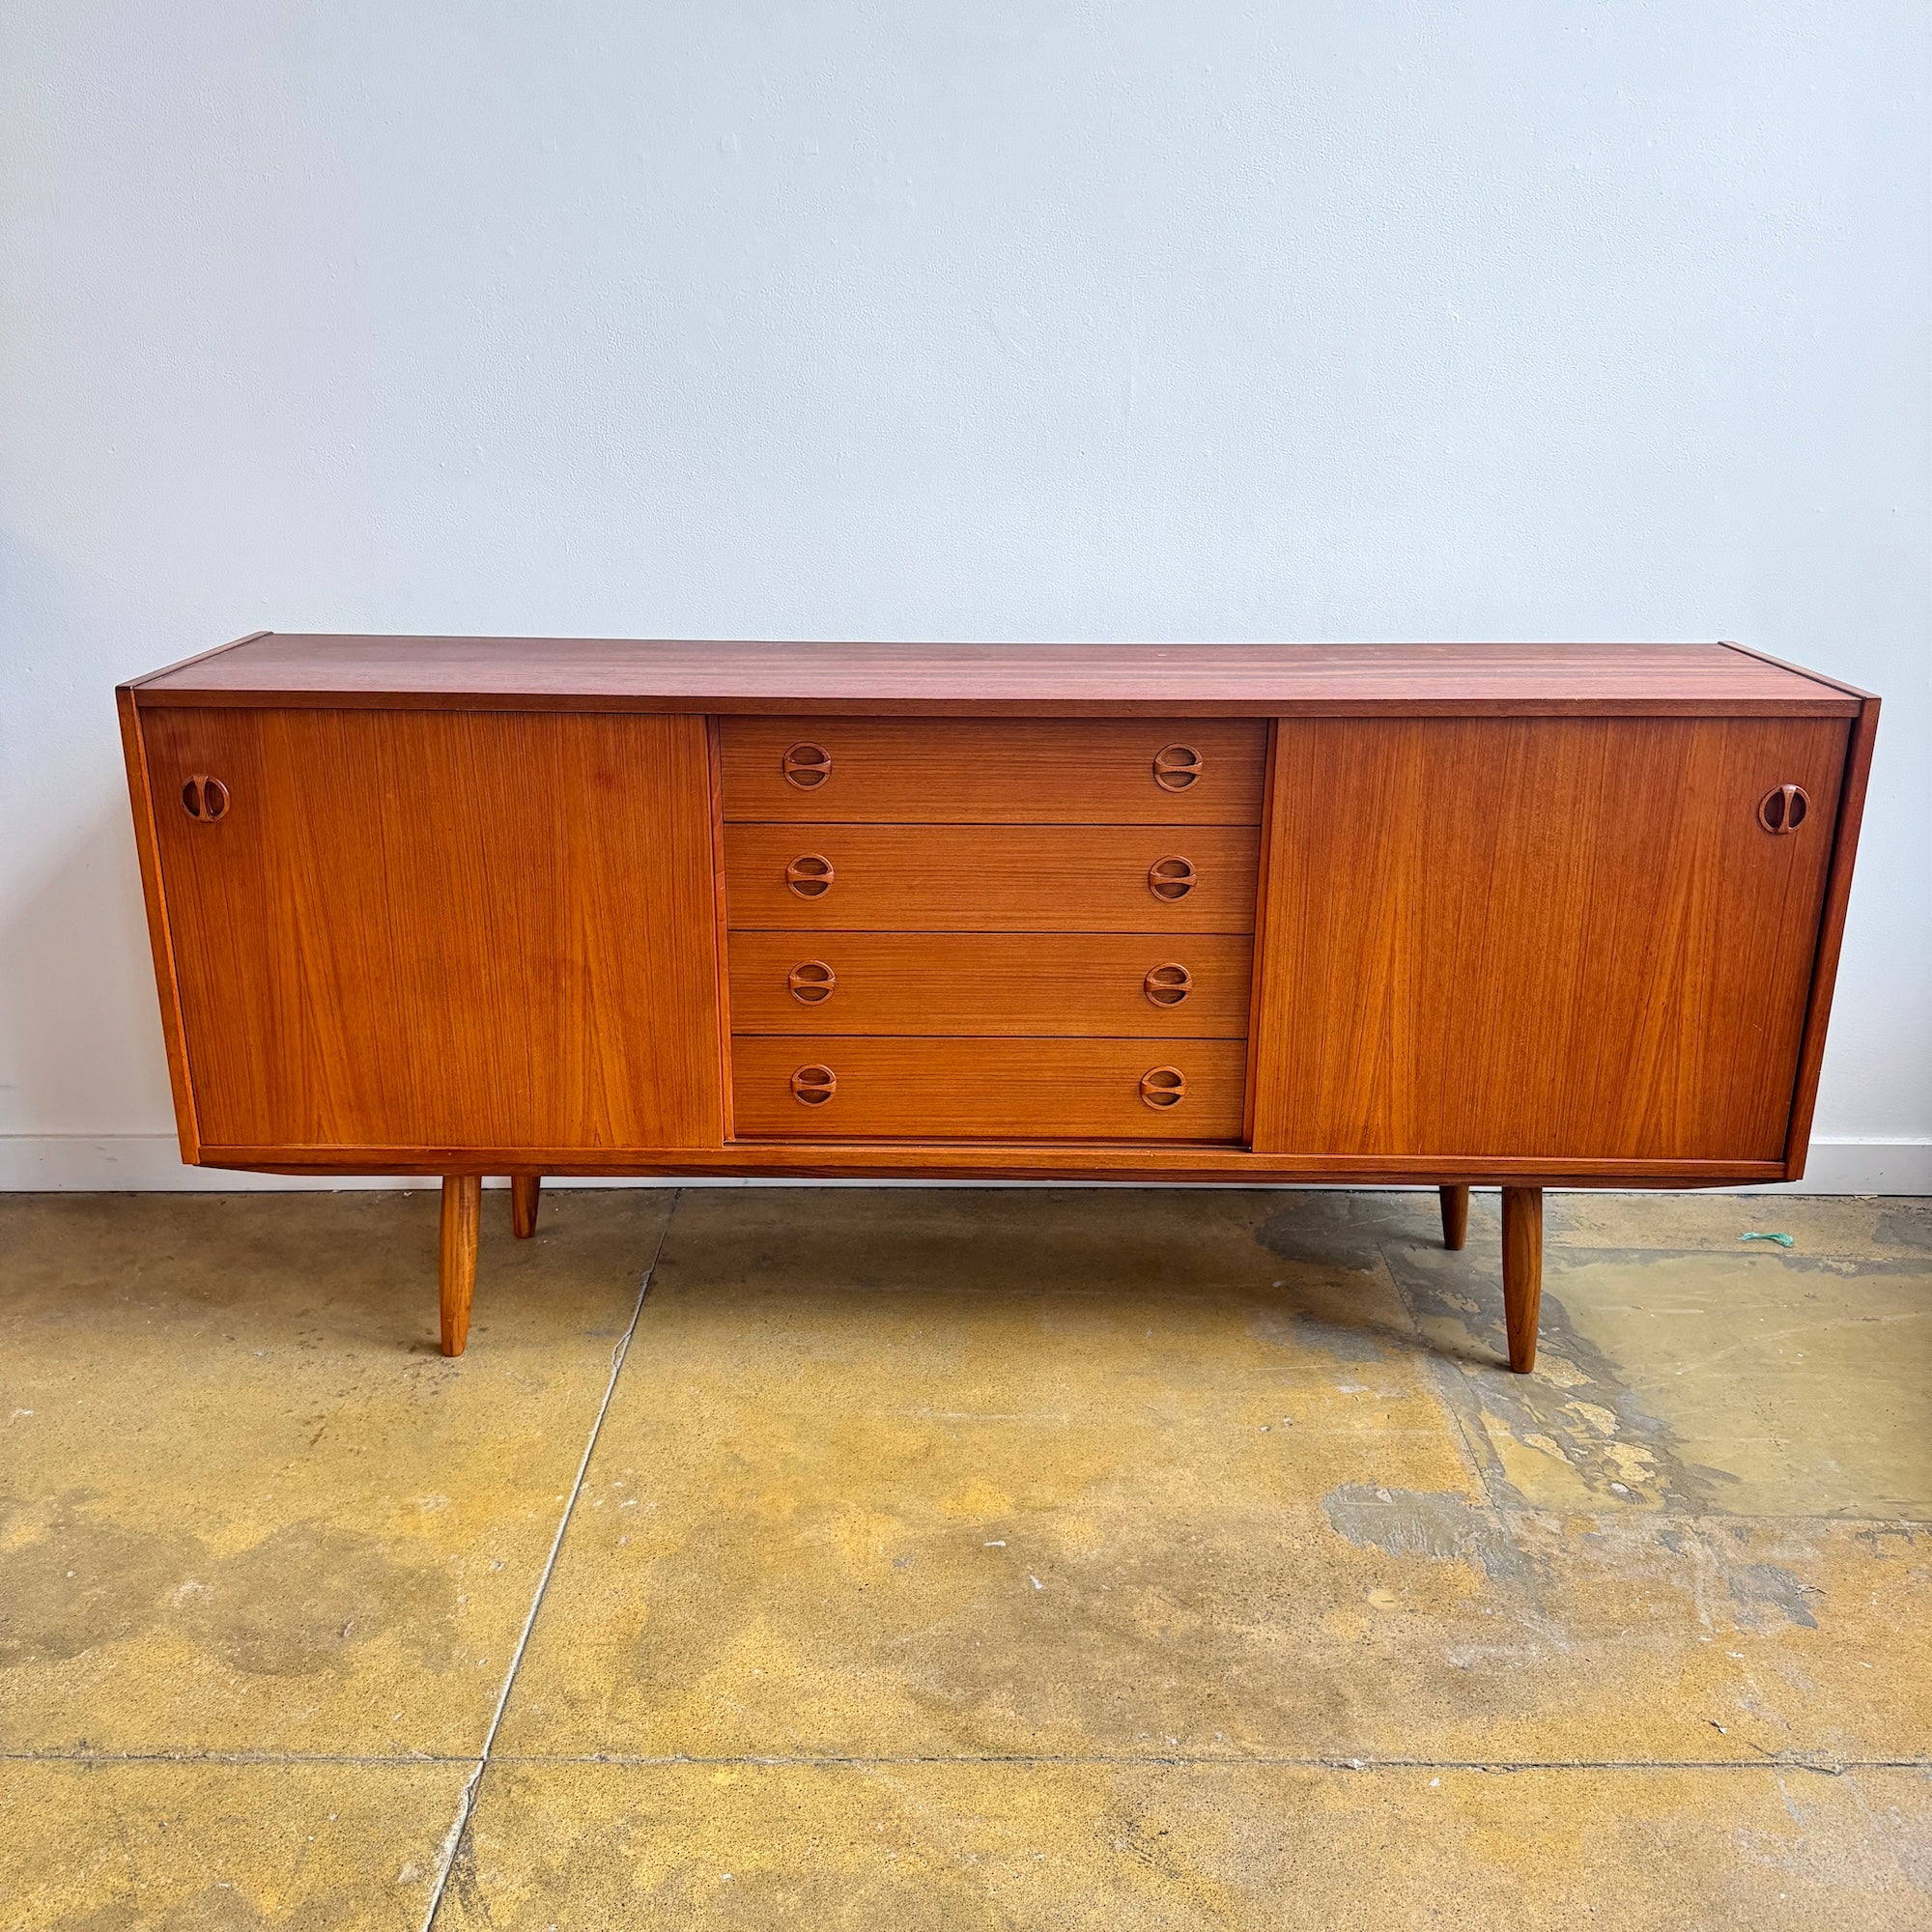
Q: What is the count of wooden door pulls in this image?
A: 2